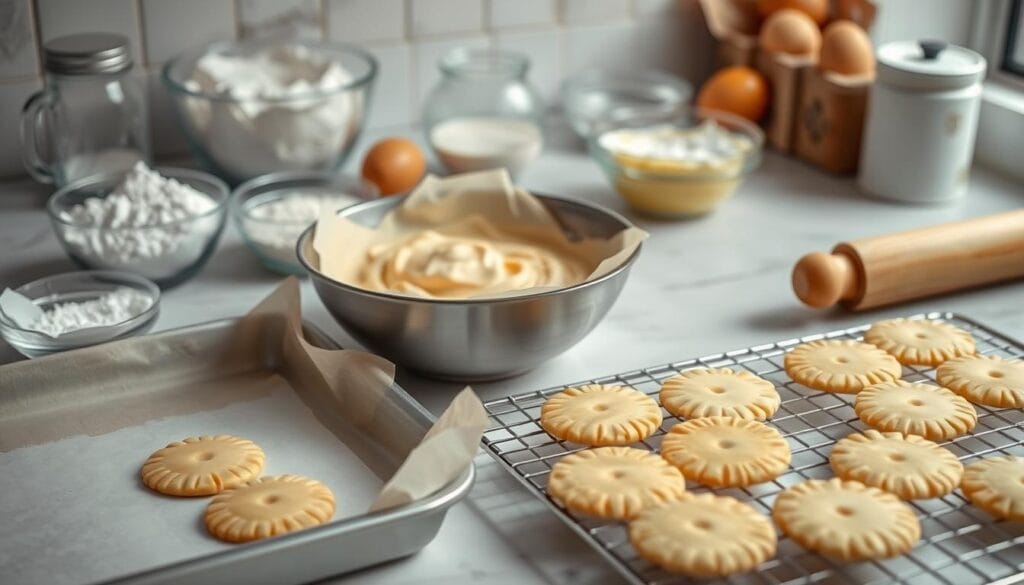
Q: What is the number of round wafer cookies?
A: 14